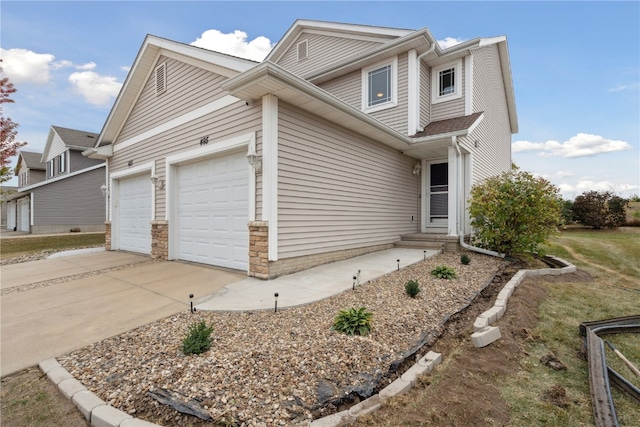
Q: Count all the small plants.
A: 5